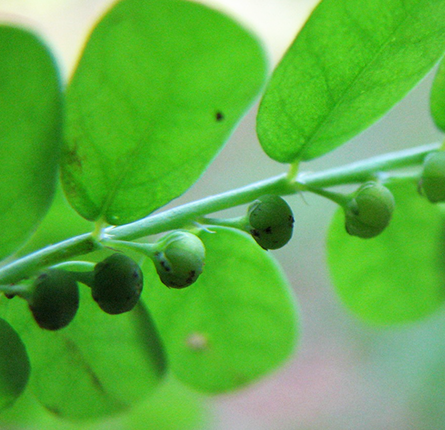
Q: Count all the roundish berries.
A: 6